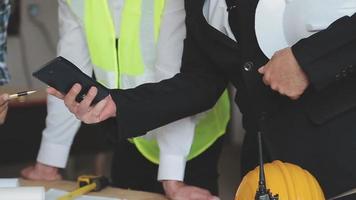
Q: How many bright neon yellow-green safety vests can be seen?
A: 1